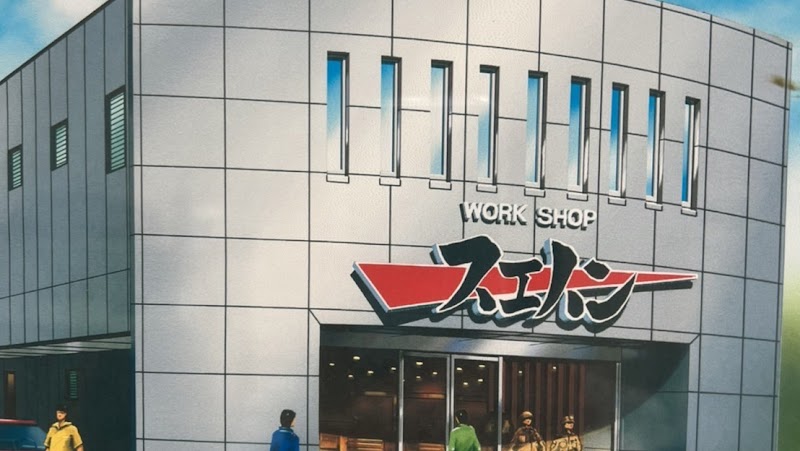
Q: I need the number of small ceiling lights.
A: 14